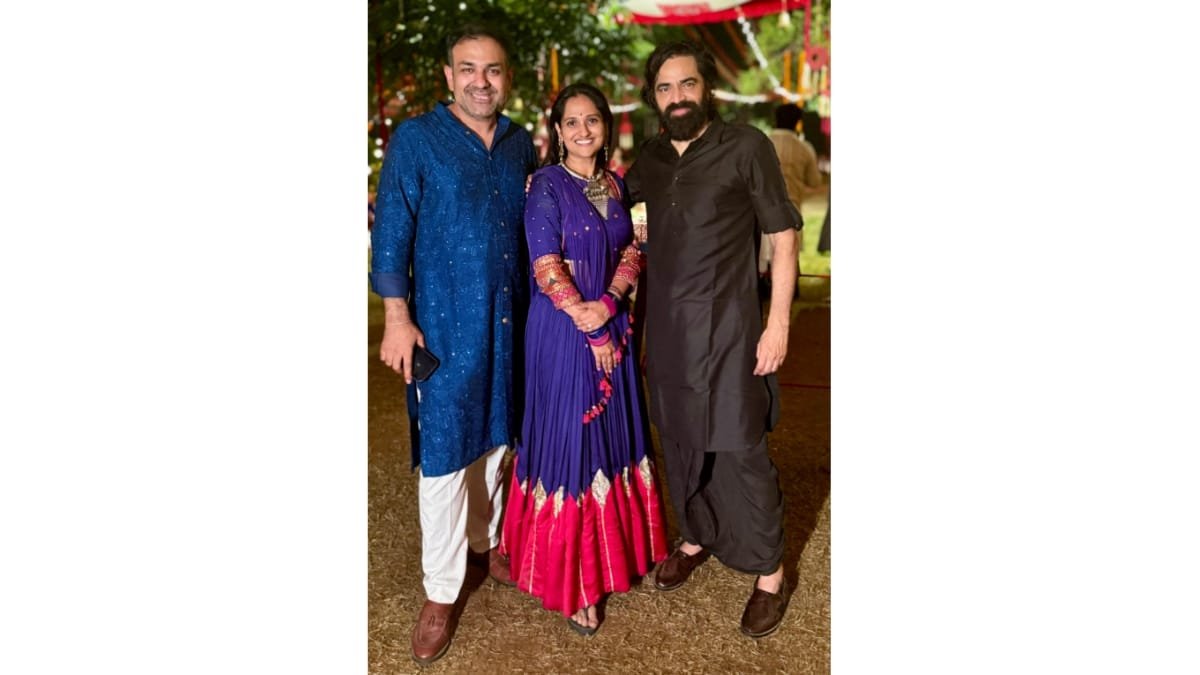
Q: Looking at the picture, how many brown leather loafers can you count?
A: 4